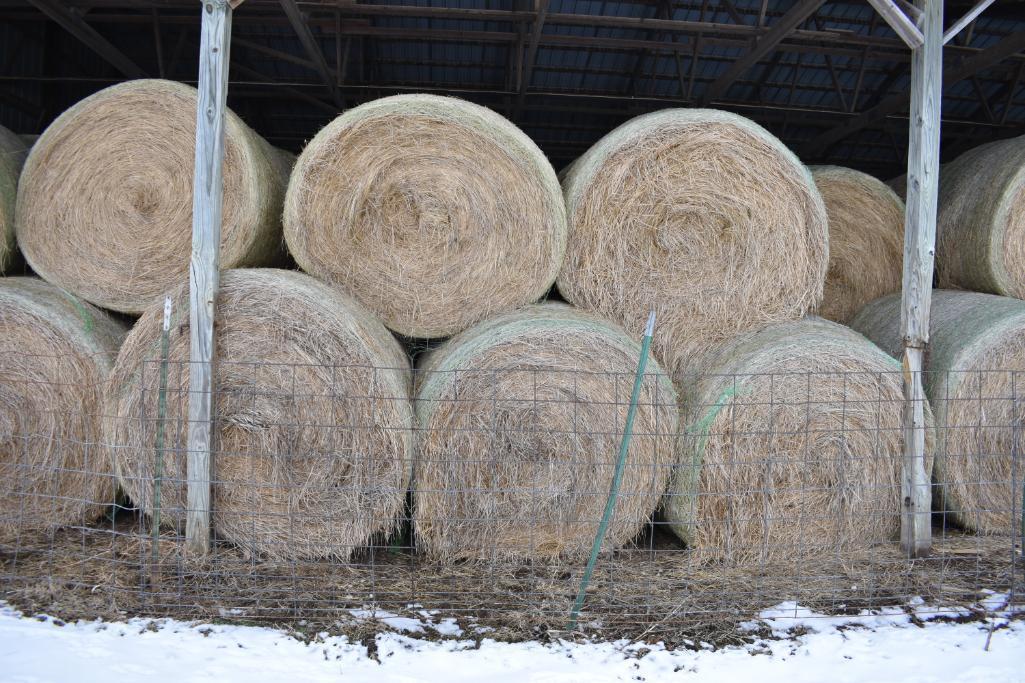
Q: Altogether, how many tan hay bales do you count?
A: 11